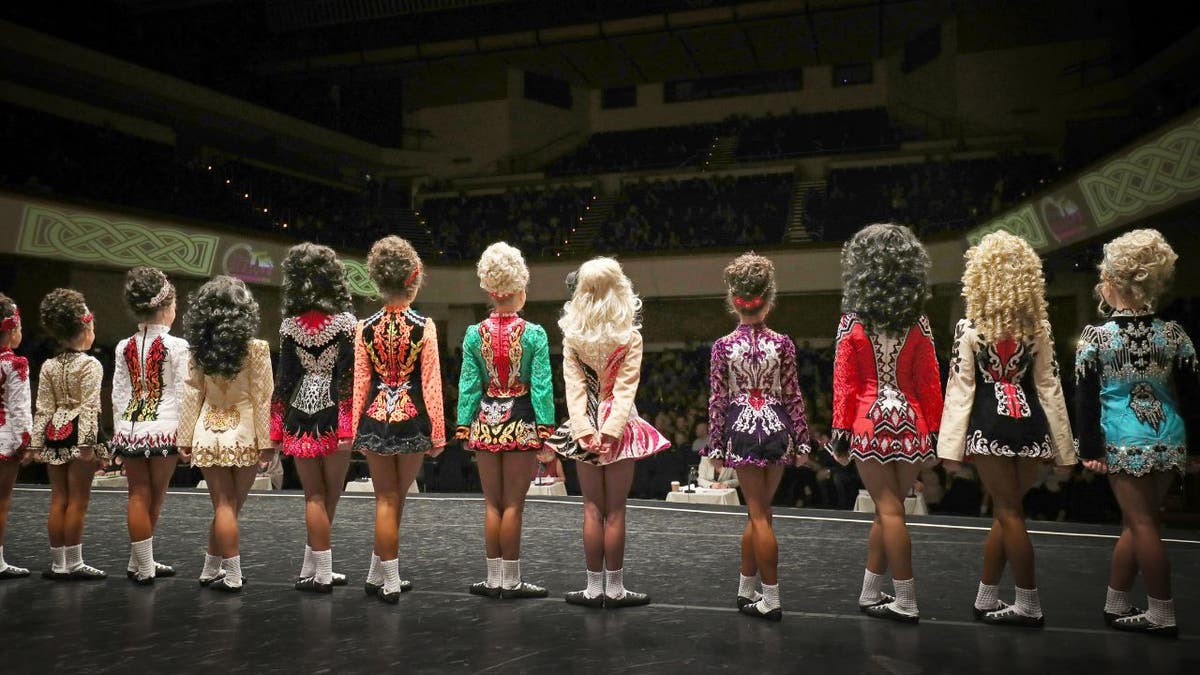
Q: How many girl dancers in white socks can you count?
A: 12